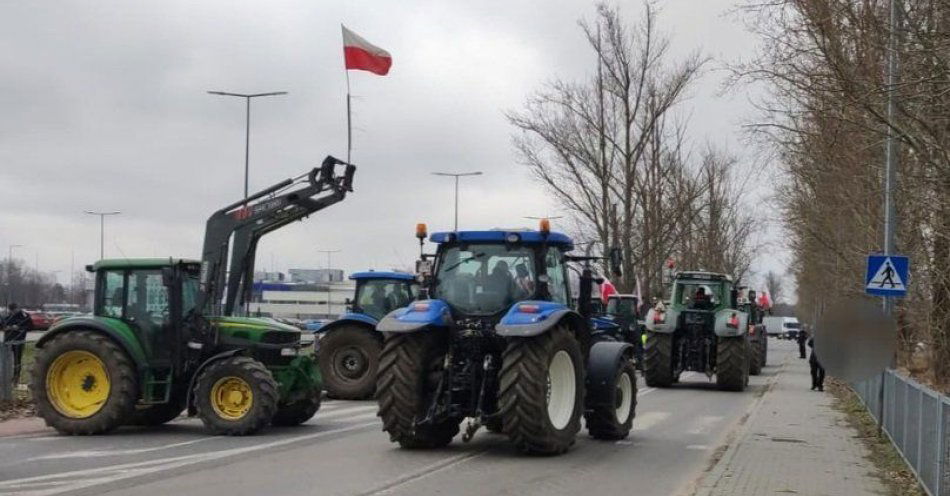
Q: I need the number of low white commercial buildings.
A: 1